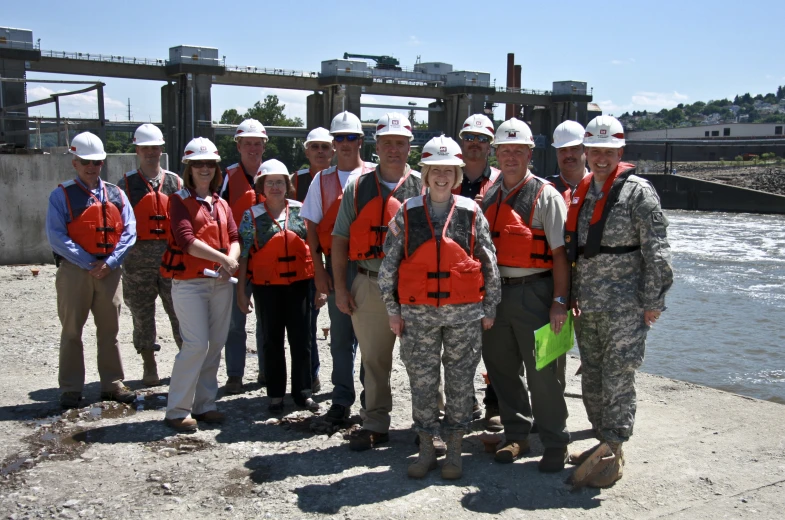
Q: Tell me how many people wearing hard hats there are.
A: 13